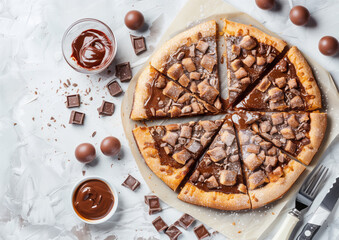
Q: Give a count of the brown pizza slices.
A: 8